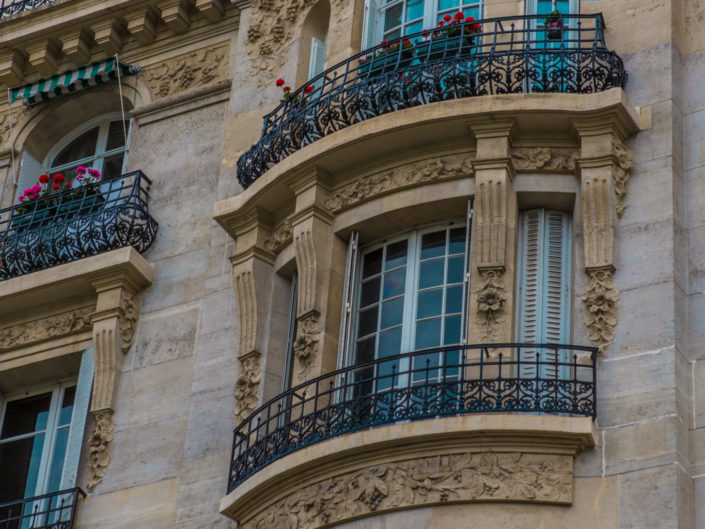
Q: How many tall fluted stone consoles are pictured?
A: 5